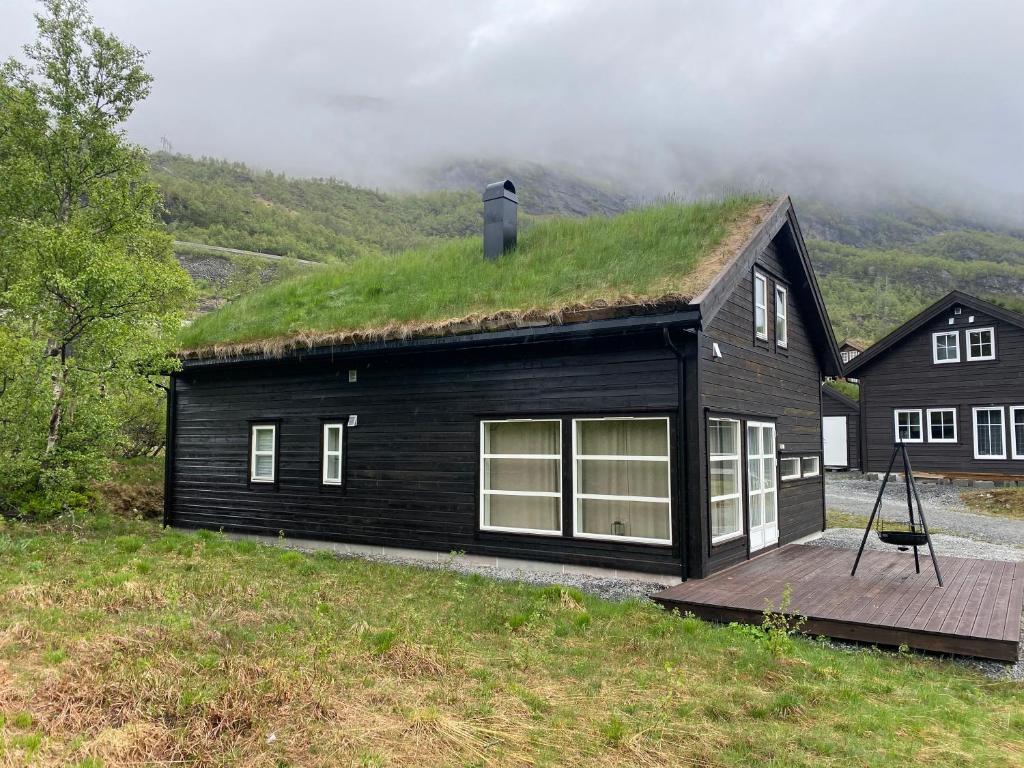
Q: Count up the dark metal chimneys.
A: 1